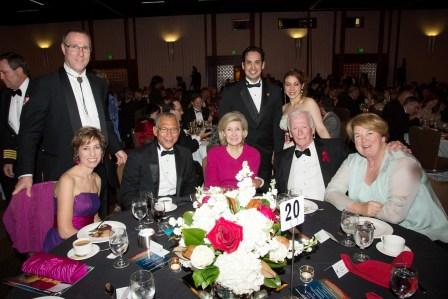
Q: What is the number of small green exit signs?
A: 3